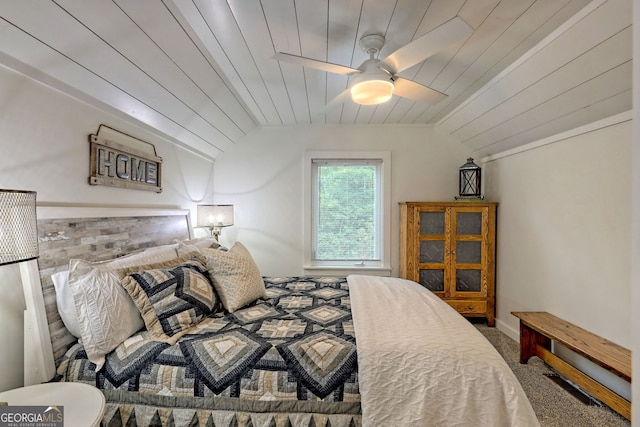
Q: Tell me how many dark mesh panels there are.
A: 6